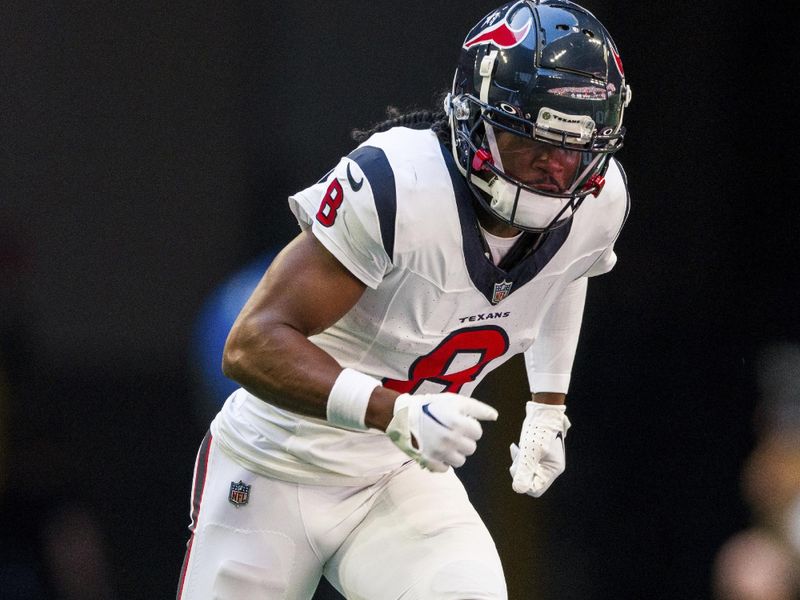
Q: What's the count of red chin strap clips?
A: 2